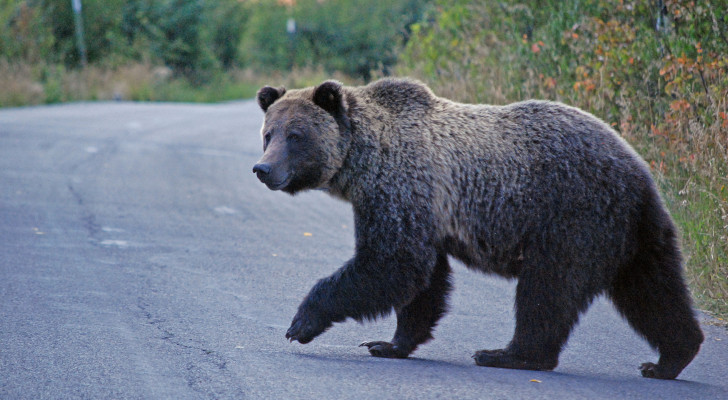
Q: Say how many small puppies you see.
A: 0